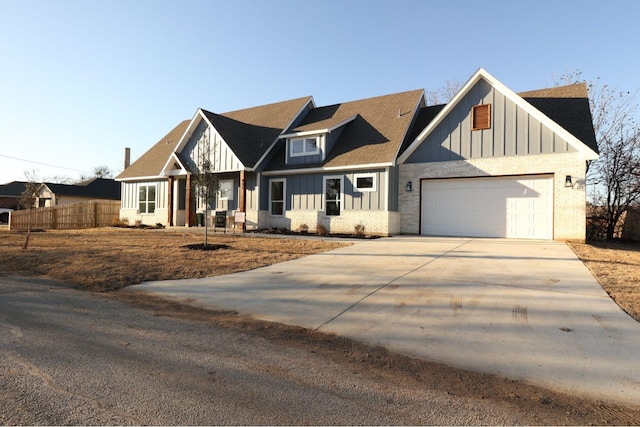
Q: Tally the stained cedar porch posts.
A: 3